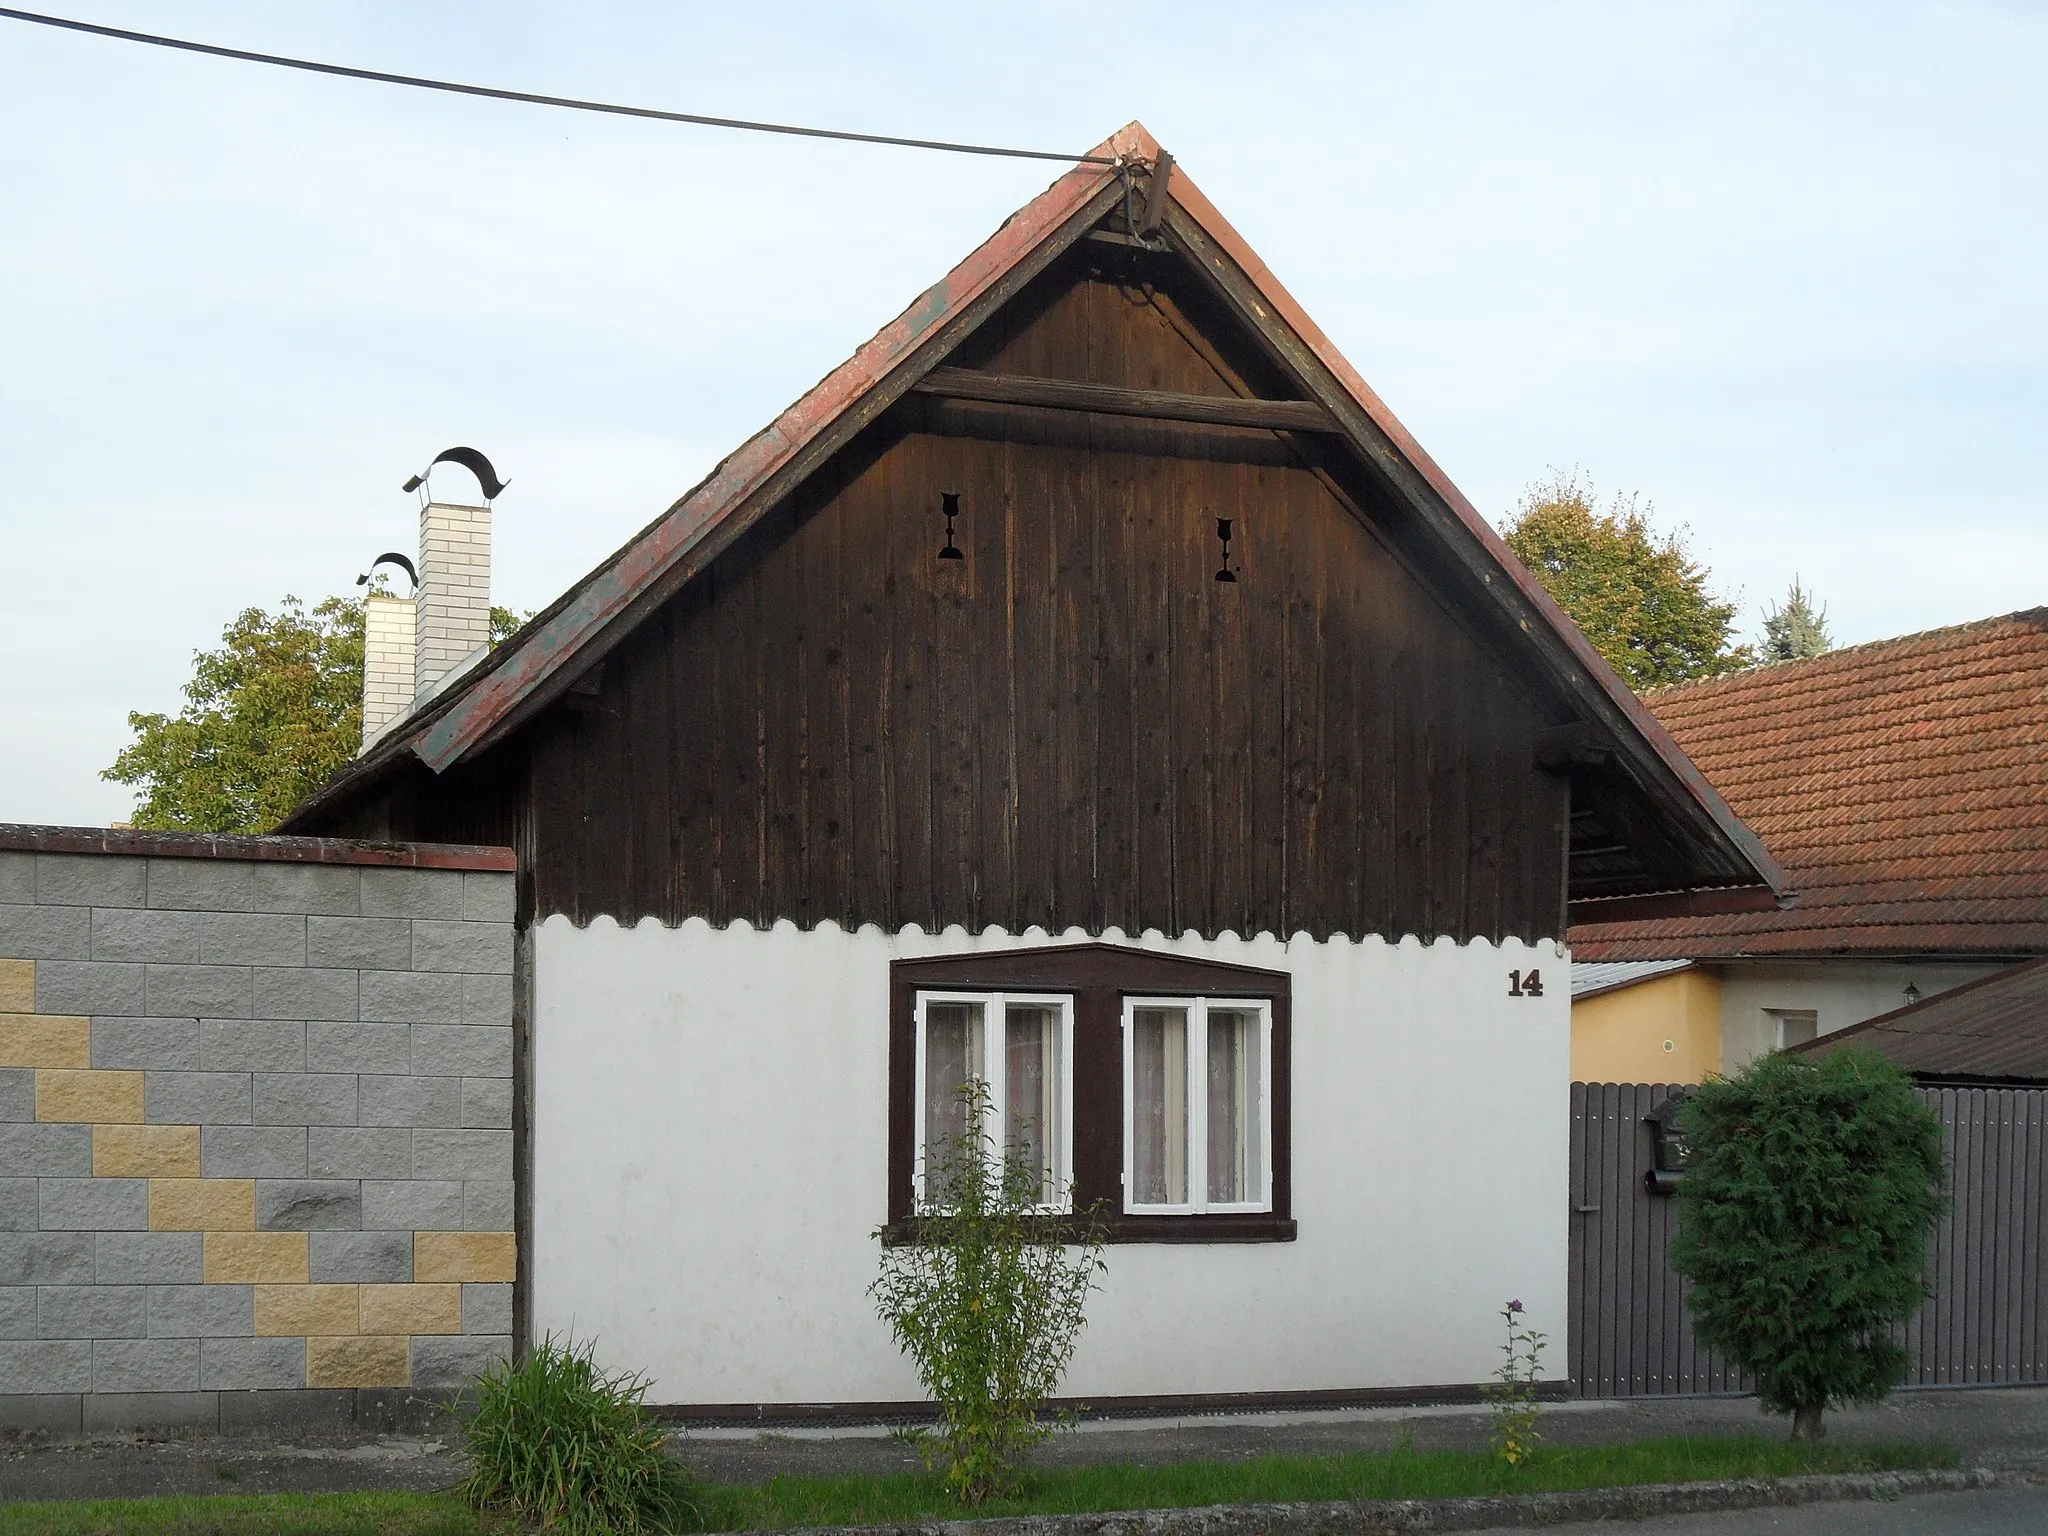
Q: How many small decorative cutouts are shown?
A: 2